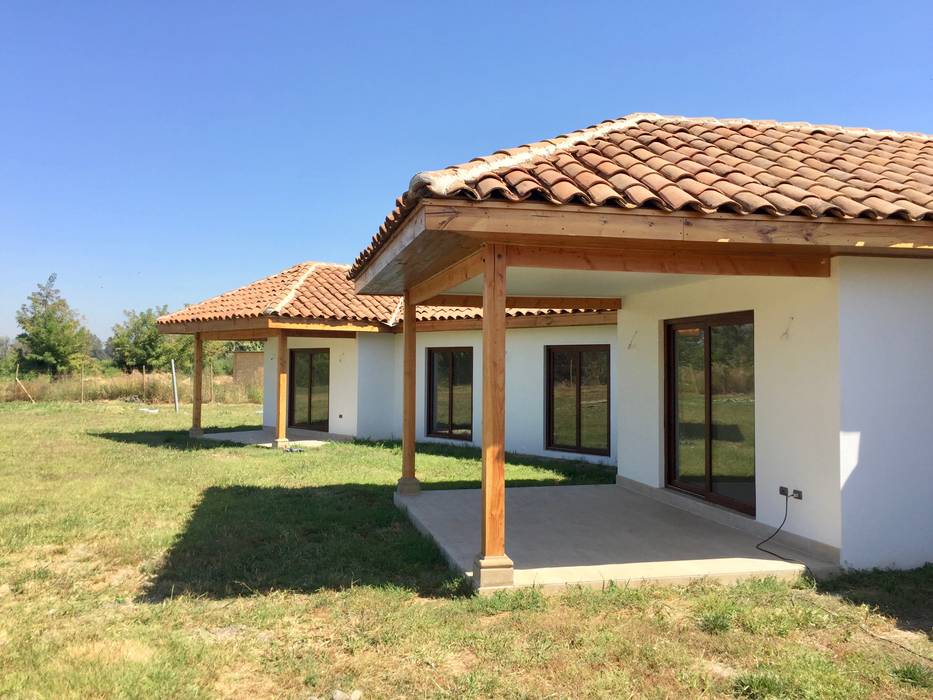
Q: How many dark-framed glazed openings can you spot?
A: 4